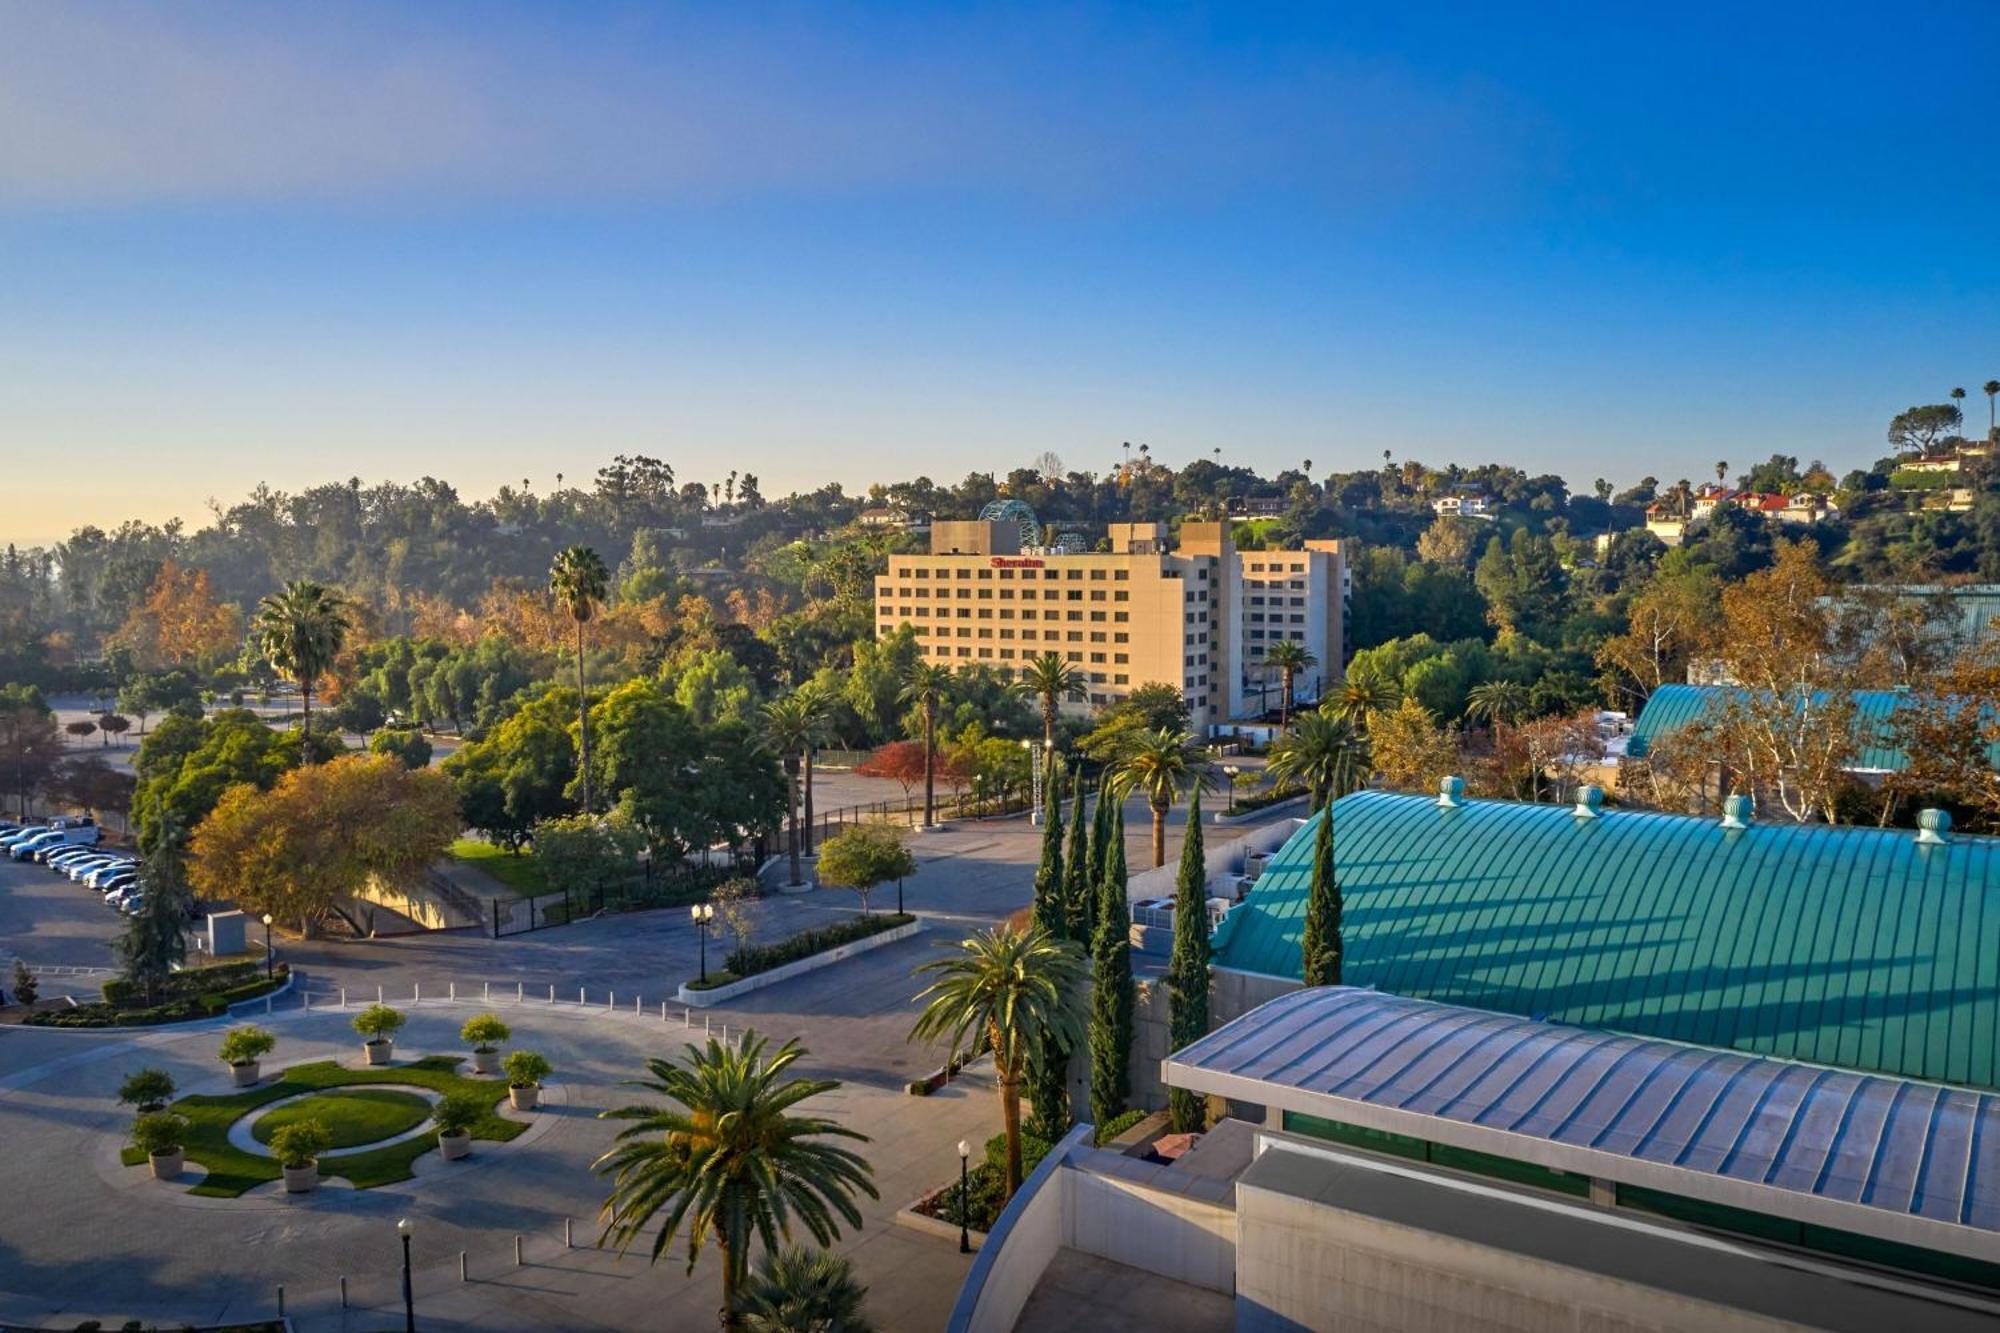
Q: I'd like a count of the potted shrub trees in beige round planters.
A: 8